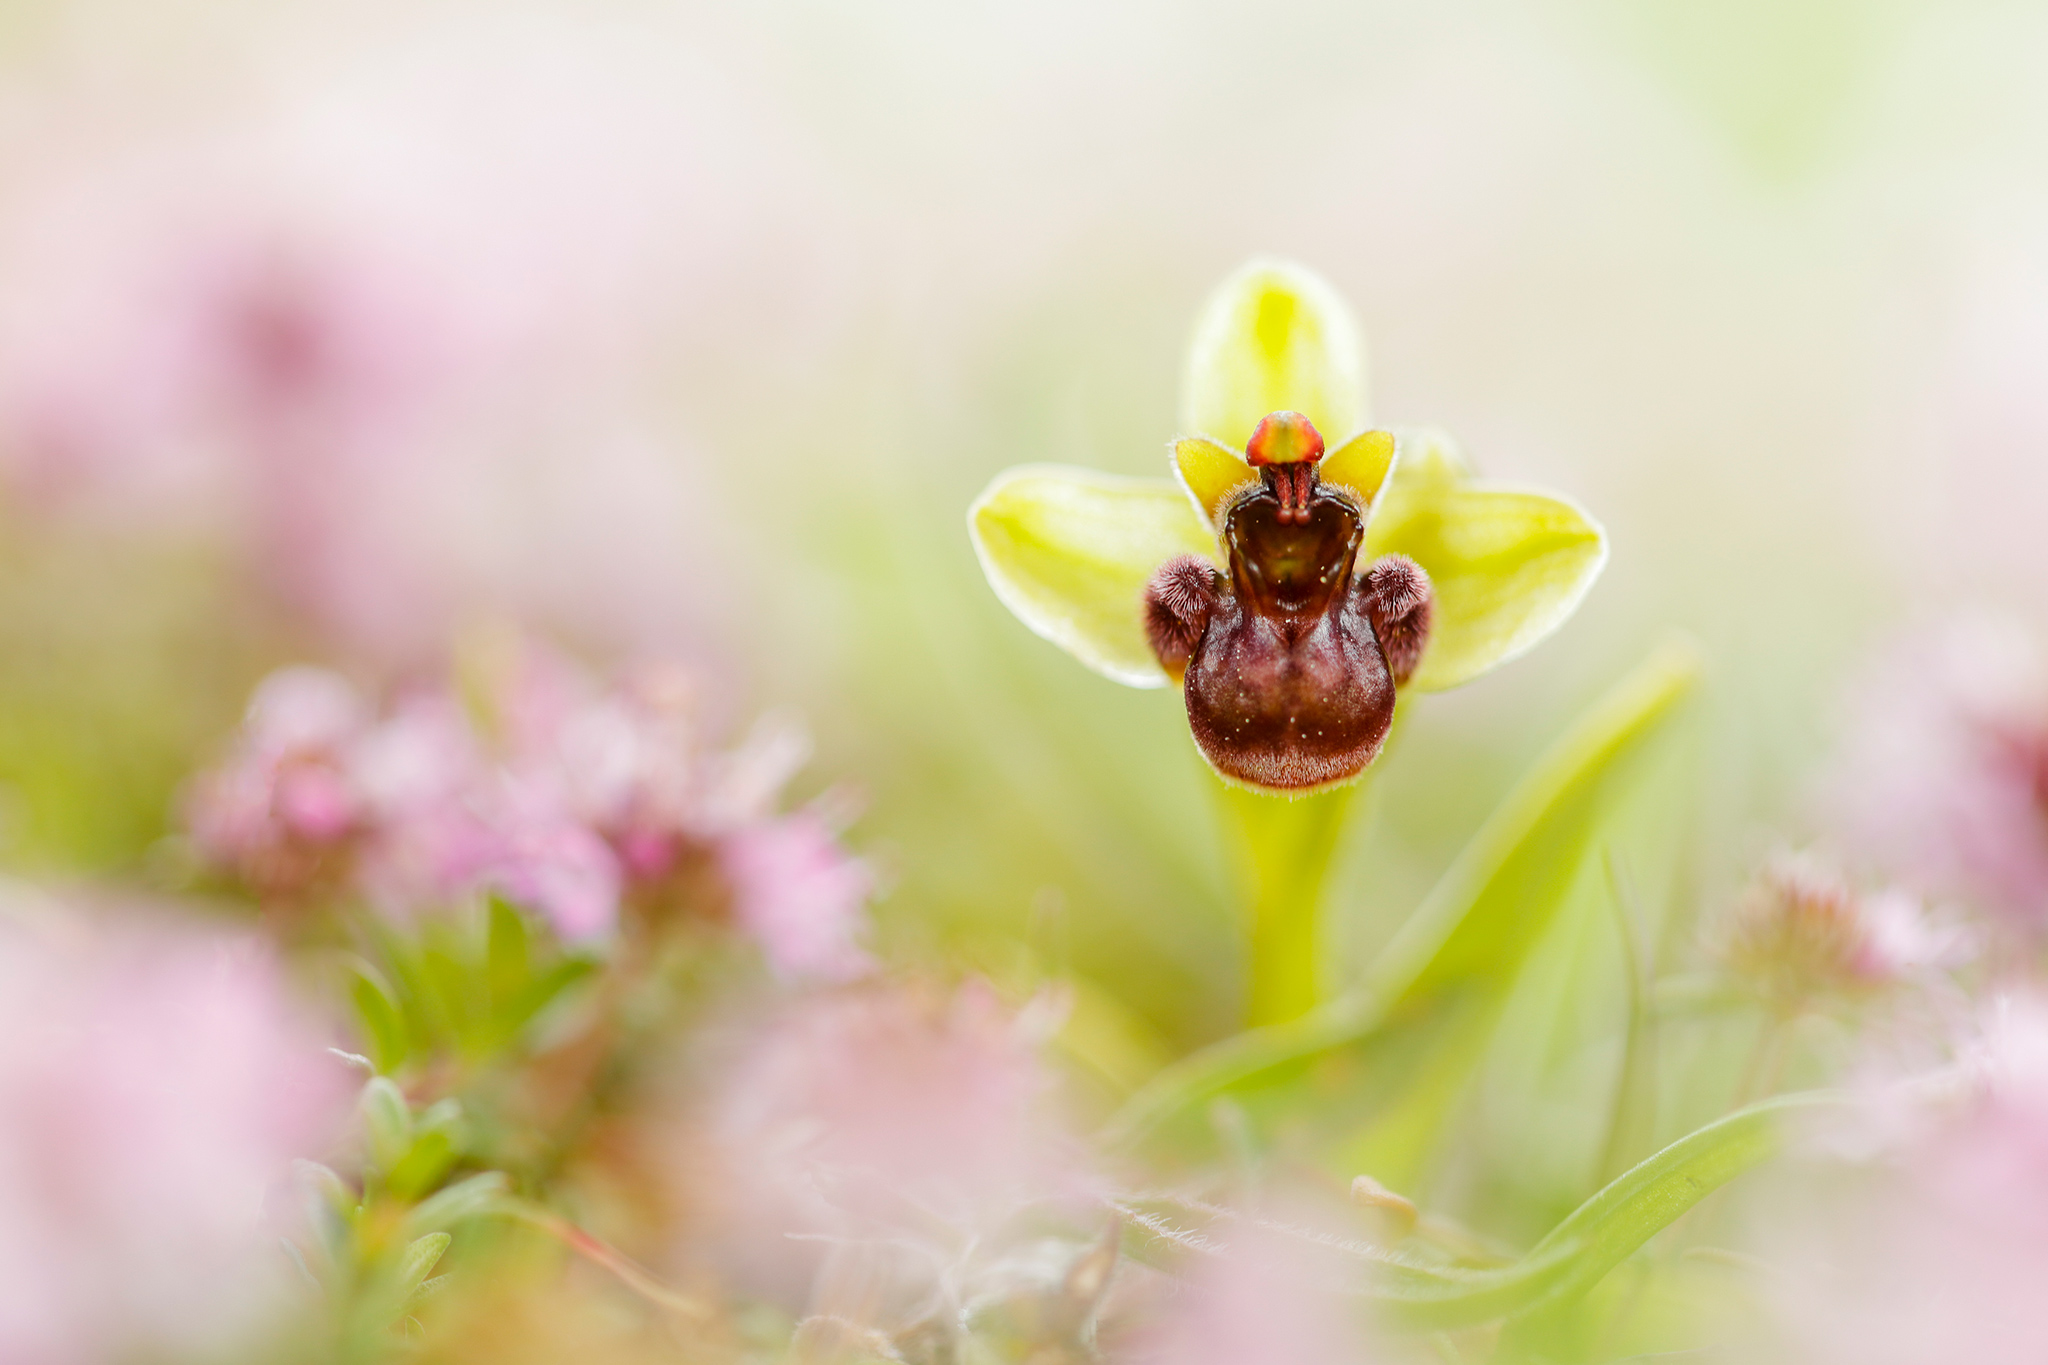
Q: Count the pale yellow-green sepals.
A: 3